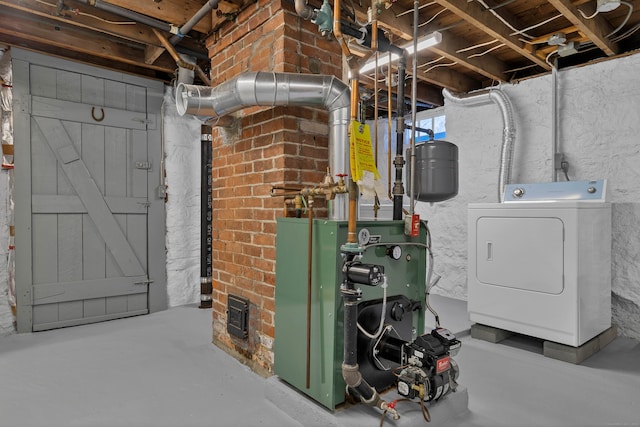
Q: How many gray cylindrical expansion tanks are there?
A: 1